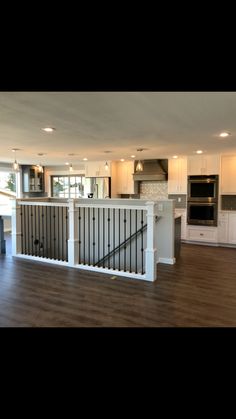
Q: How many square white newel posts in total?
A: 3